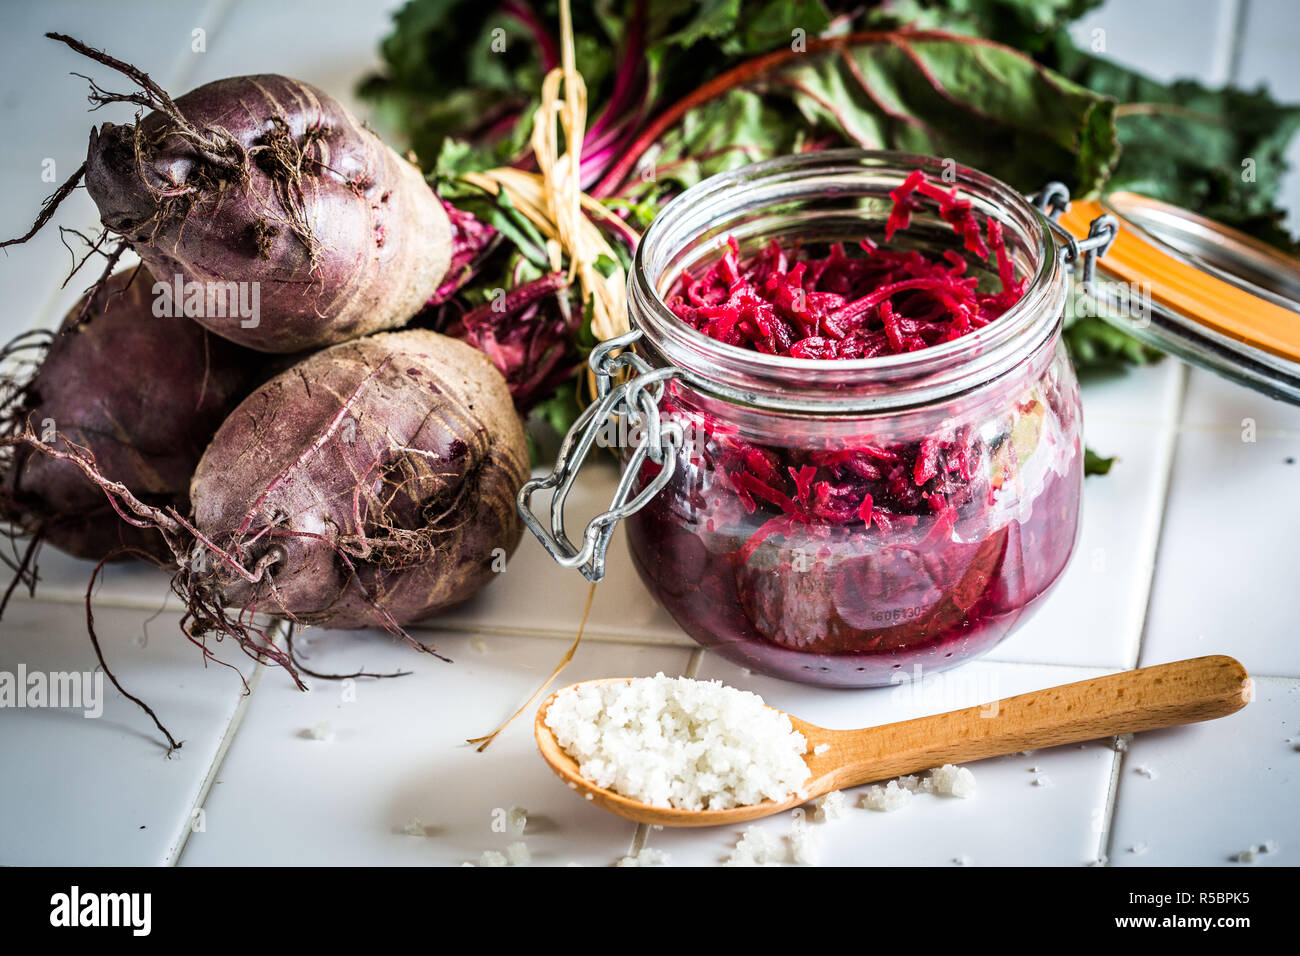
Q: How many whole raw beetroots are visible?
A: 3